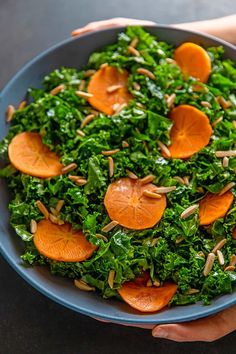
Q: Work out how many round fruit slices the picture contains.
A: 8